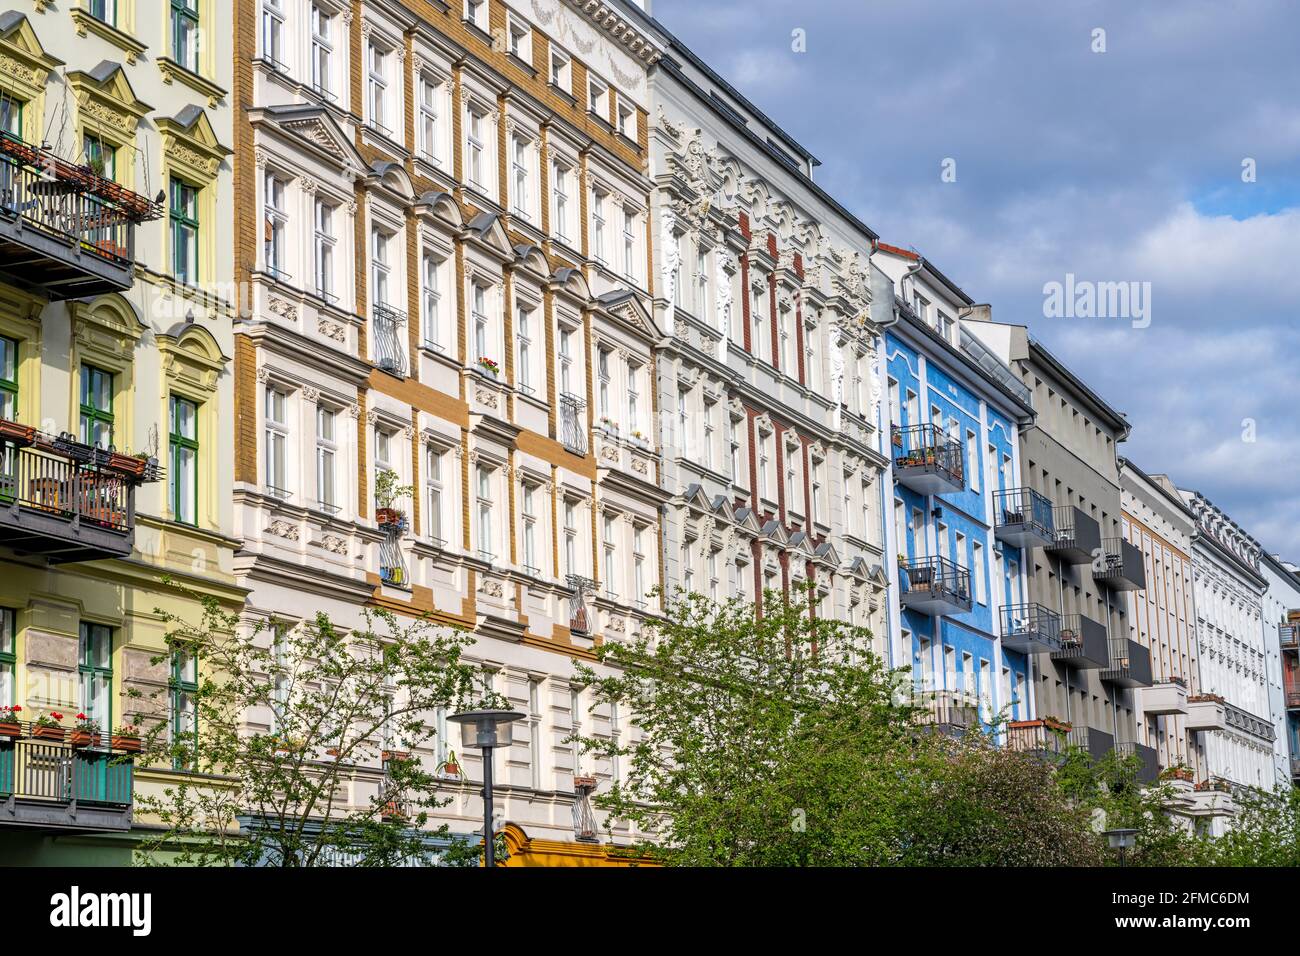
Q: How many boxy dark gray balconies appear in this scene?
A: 6